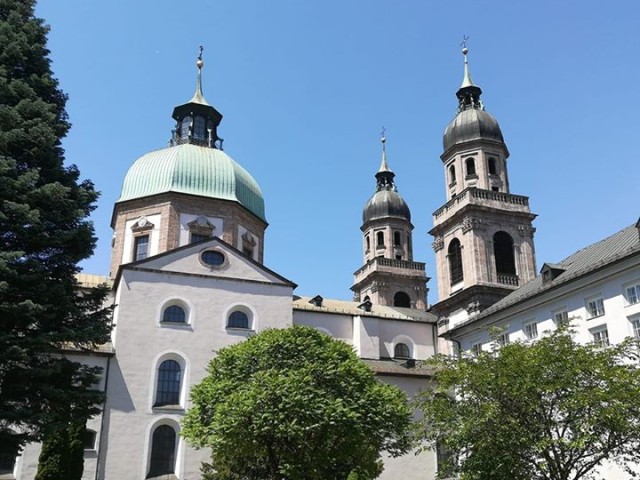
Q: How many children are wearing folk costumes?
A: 0